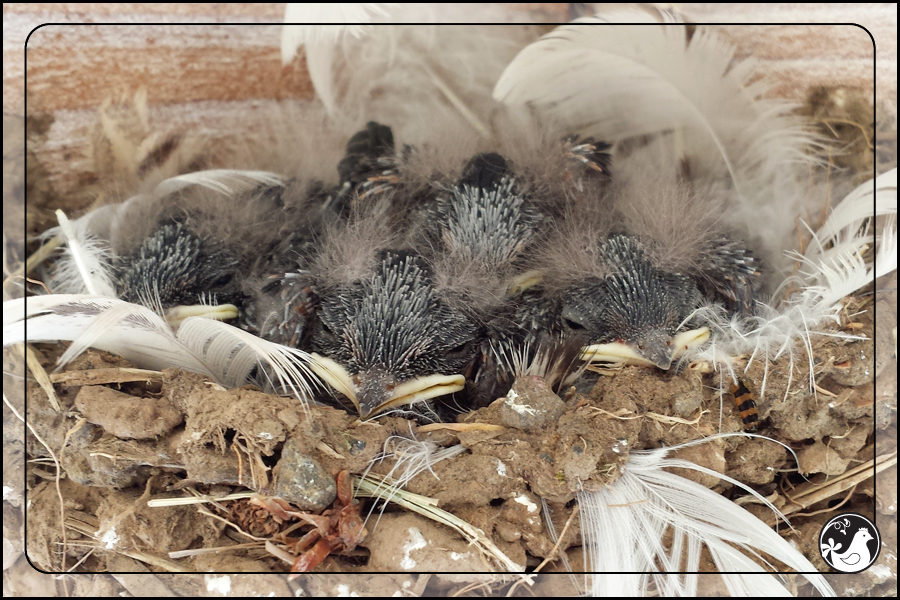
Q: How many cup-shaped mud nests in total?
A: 1